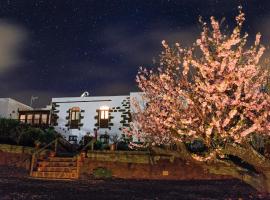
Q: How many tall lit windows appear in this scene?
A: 2